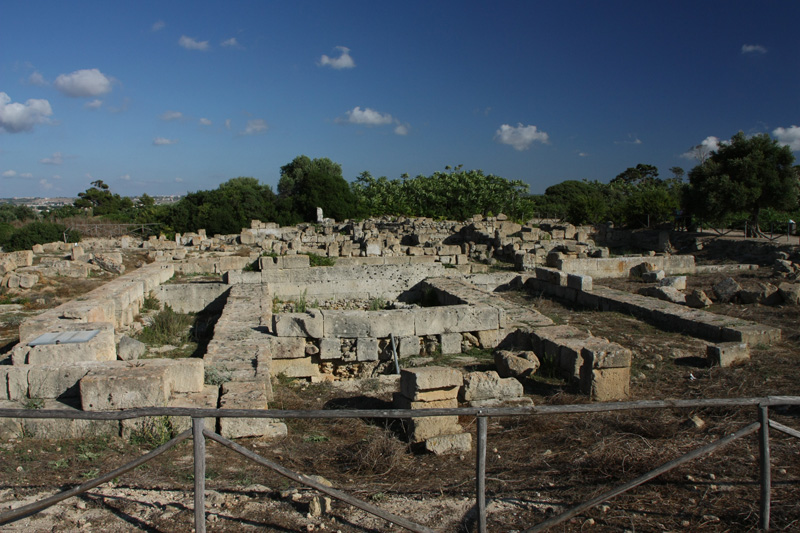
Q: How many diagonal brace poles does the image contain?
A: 4